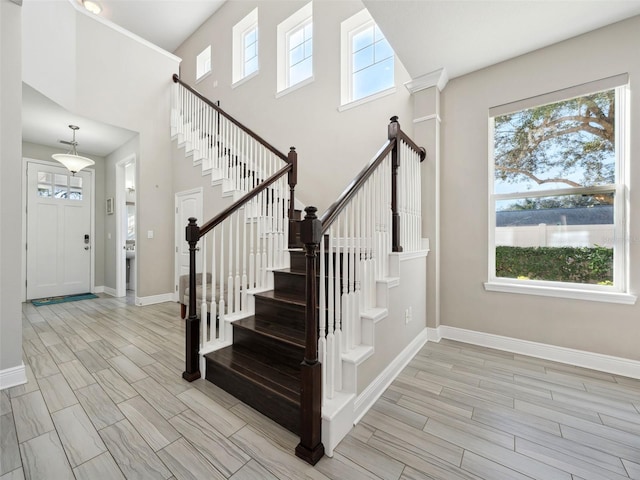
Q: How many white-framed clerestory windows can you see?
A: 4